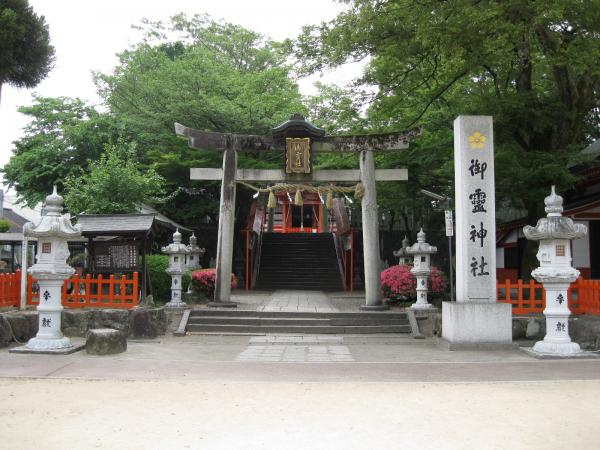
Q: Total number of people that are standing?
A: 0